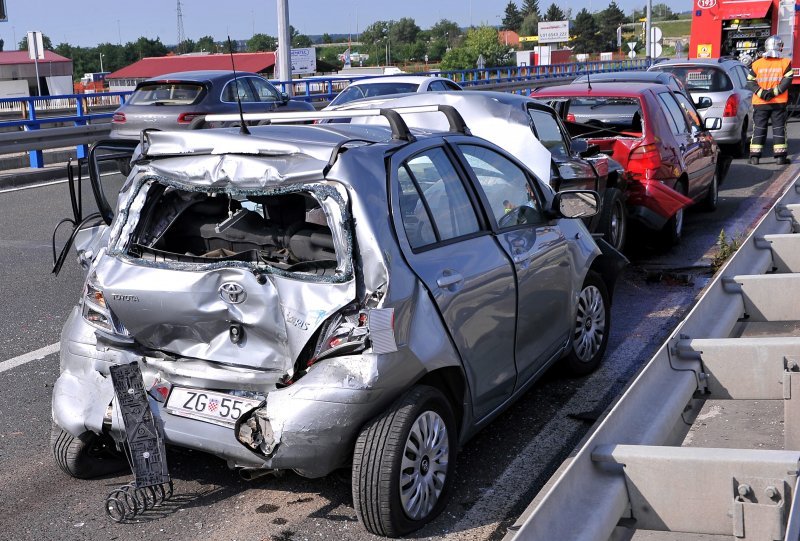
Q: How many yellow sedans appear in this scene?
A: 0